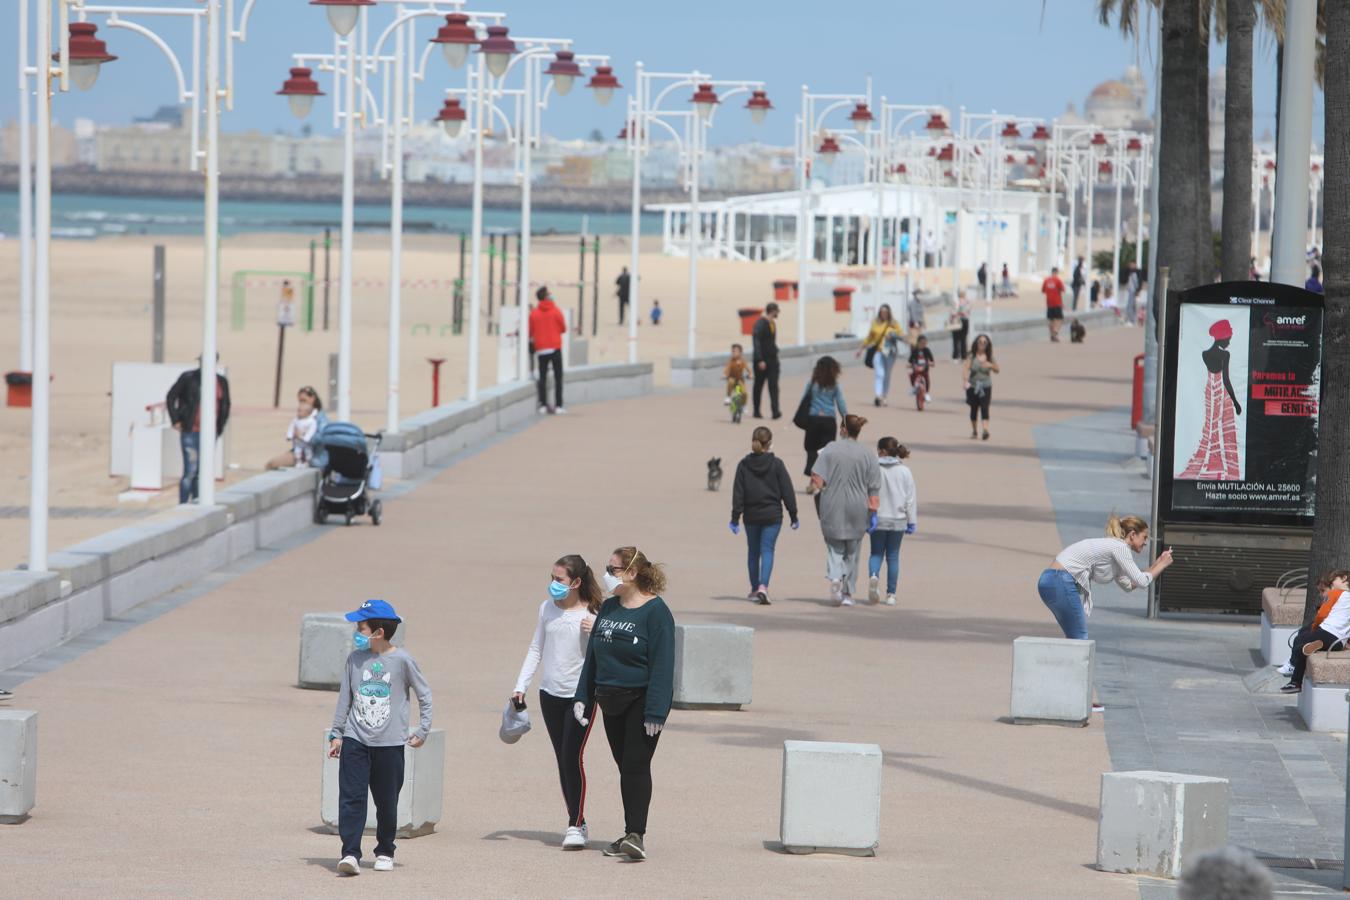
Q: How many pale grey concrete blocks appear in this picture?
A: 7